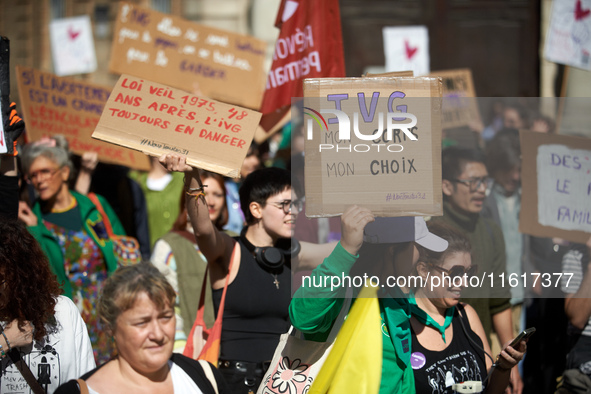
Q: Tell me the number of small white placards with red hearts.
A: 3